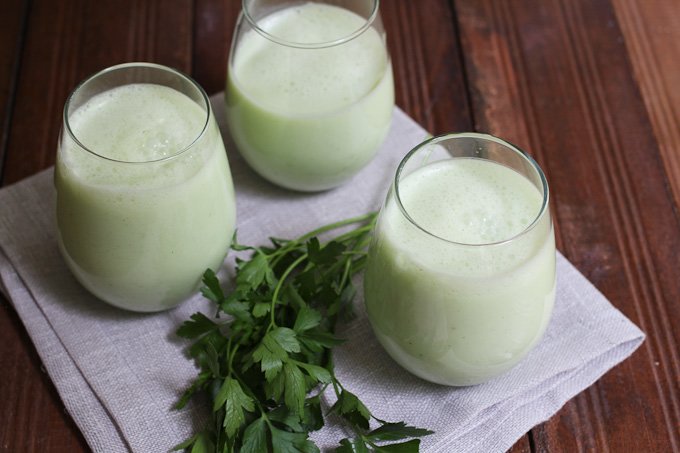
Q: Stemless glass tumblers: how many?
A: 3